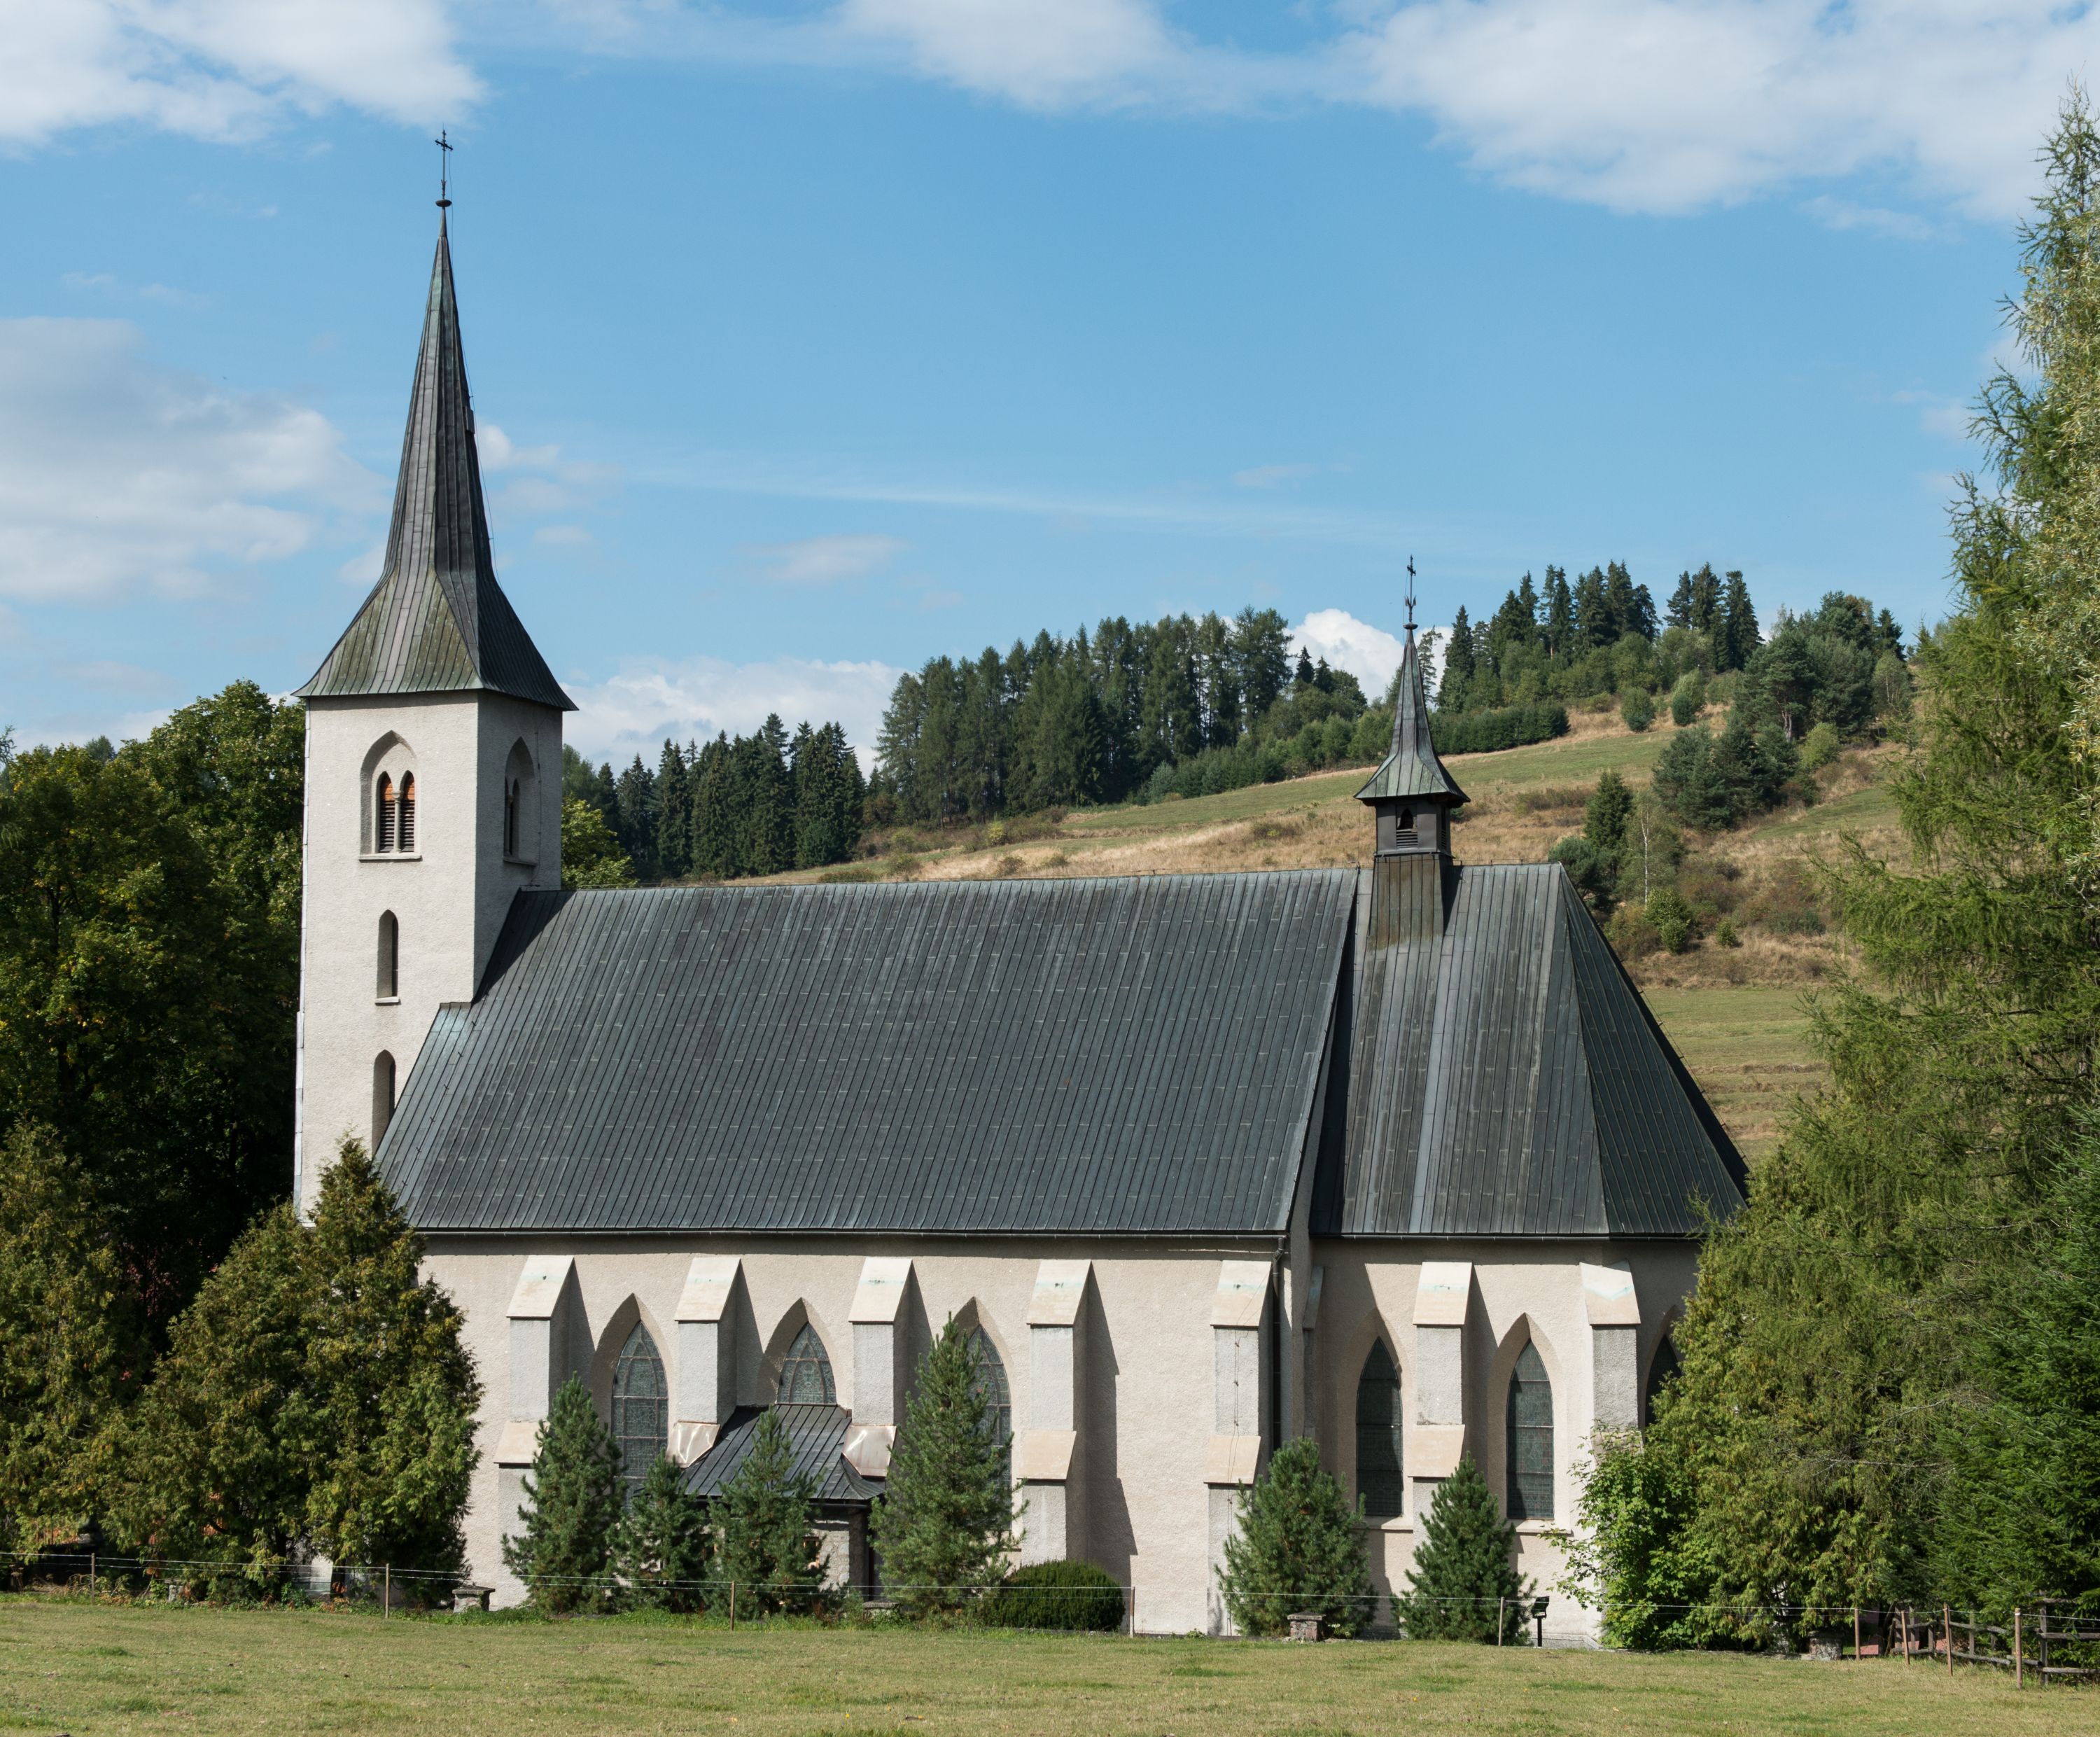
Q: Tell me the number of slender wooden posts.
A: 9